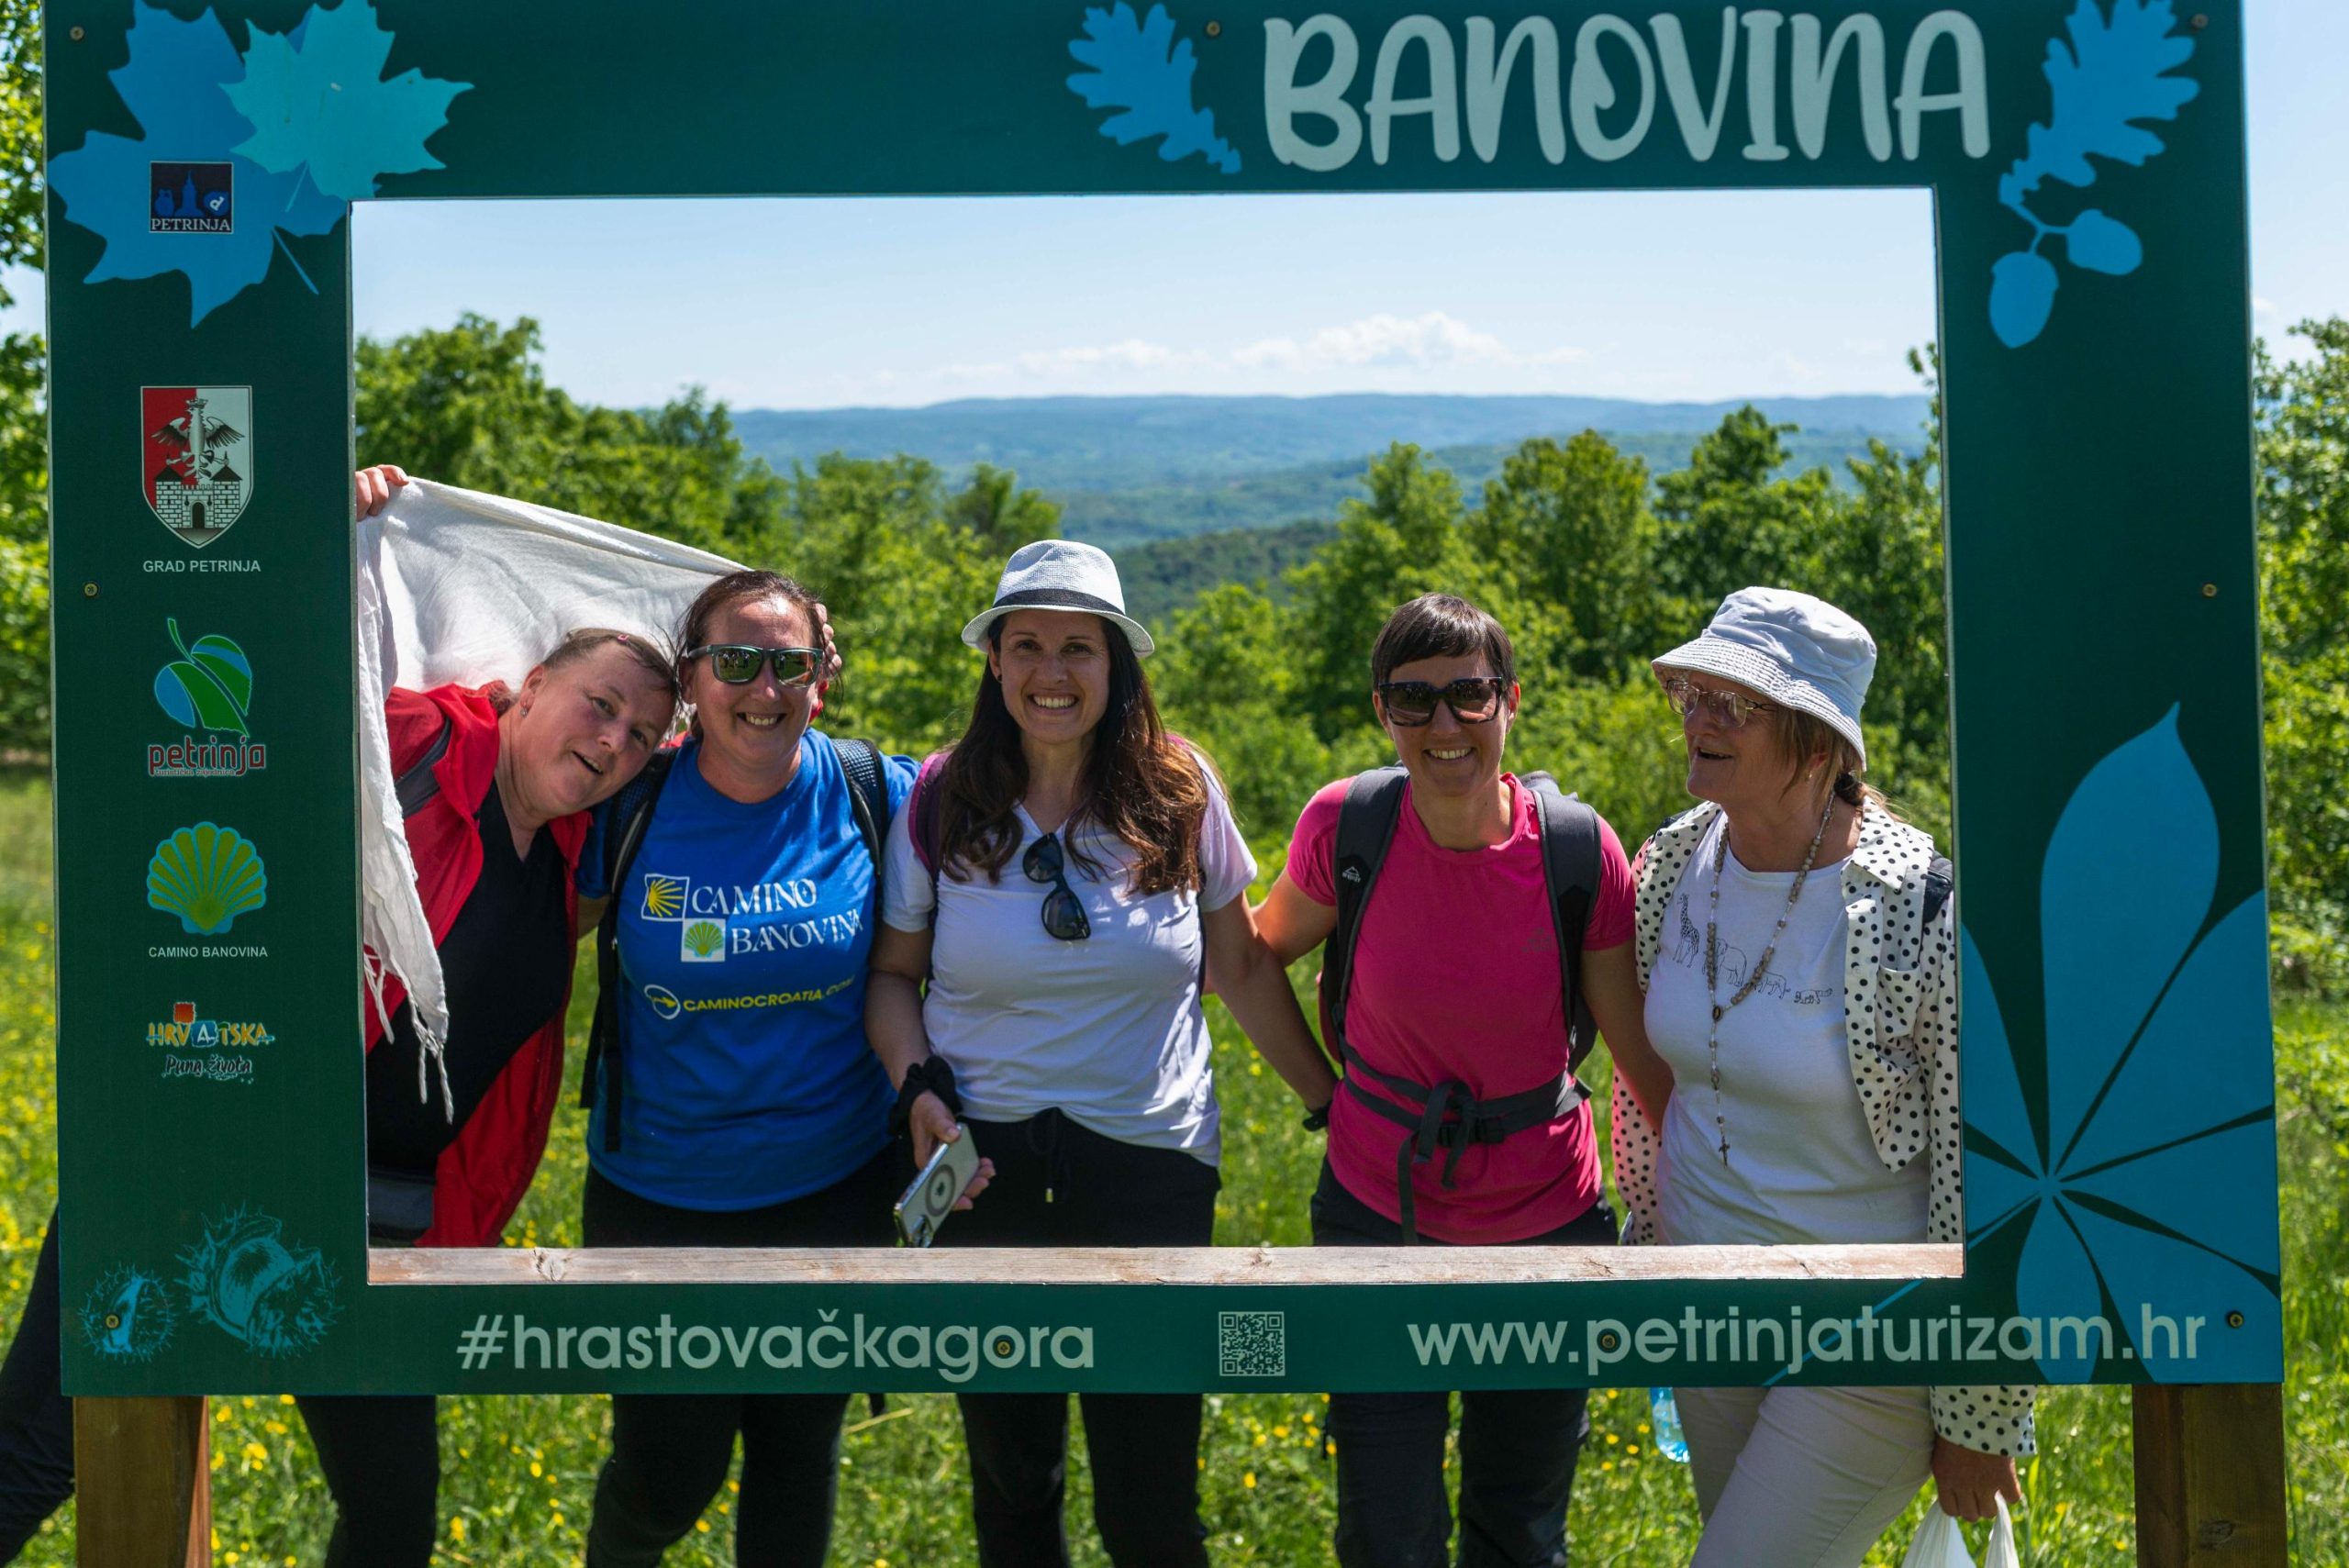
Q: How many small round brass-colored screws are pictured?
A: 9